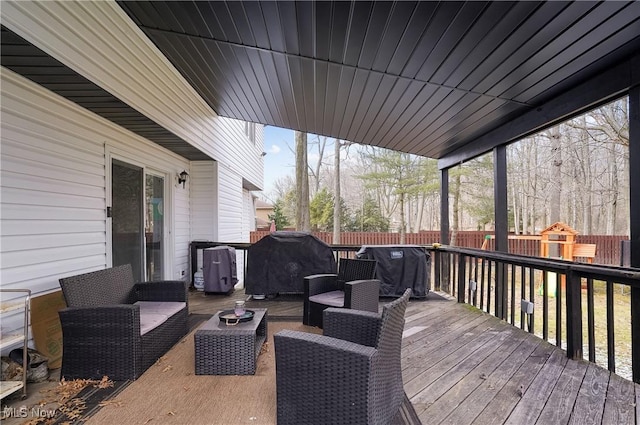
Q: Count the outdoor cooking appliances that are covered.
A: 3